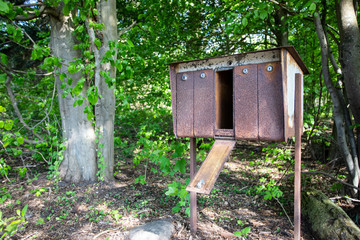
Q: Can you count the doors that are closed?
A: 4